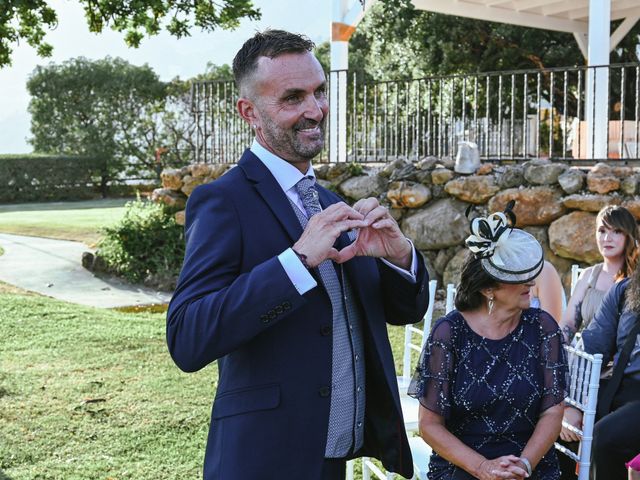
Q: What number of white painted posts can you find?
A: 2